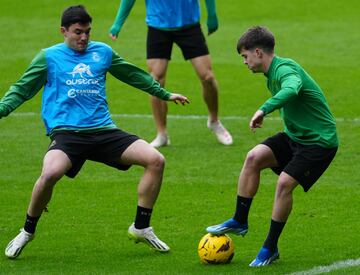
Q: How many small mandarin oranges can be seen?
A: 0